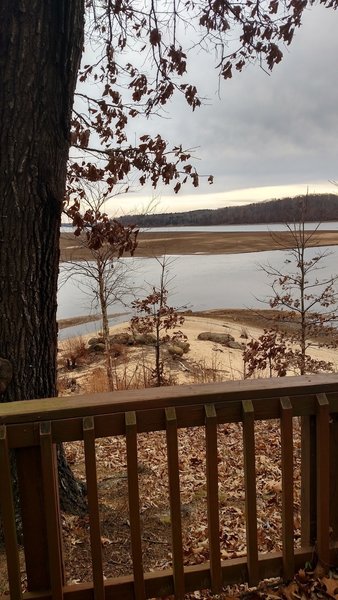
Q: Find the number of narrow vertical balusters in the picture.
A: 9